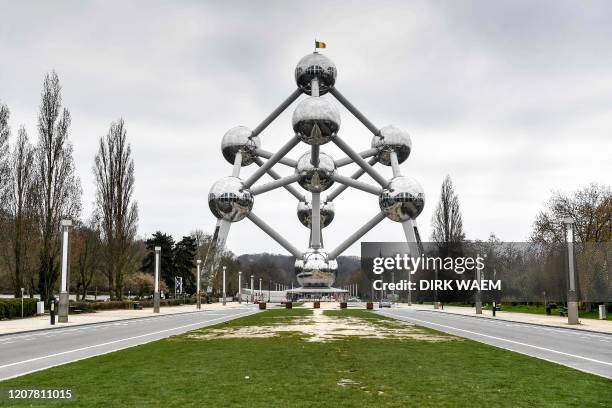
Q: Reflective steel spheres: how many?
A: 9